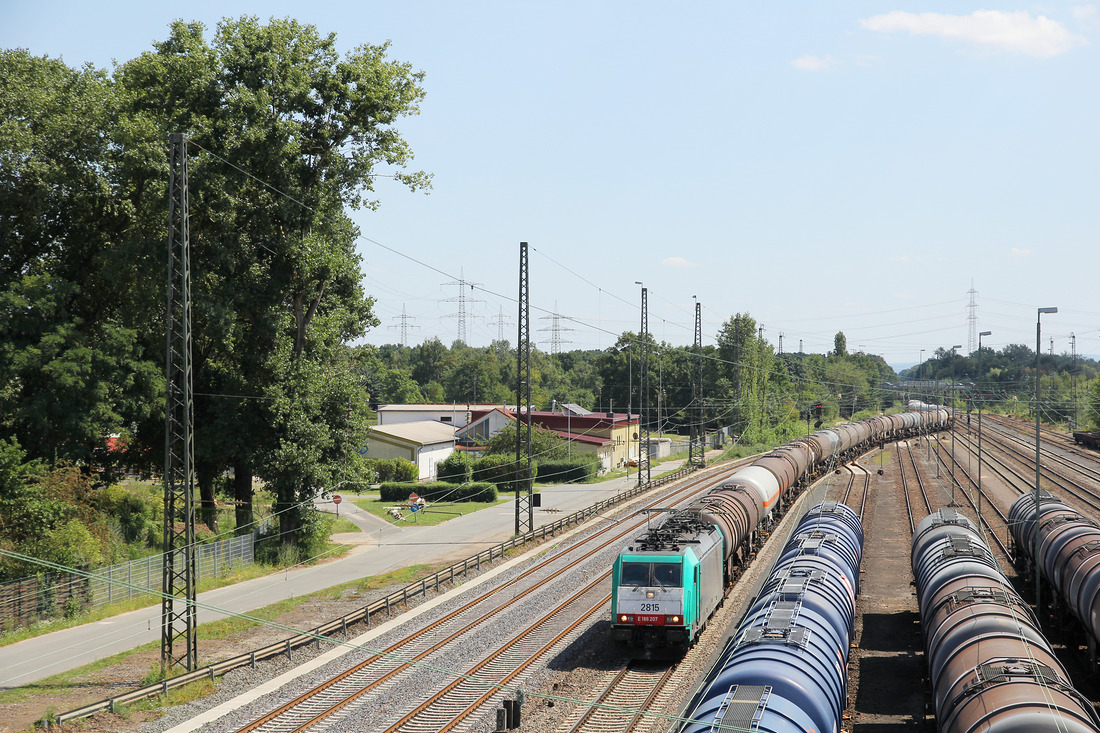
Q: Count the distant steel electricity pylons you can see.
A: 5